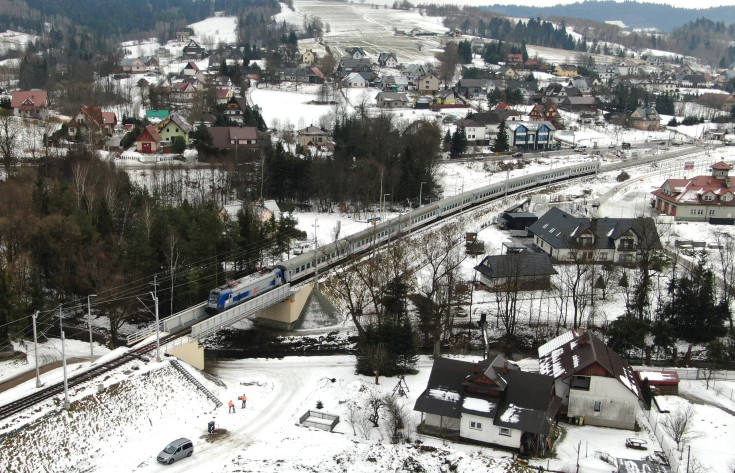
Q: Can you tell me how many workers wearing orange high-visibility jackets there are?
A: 2